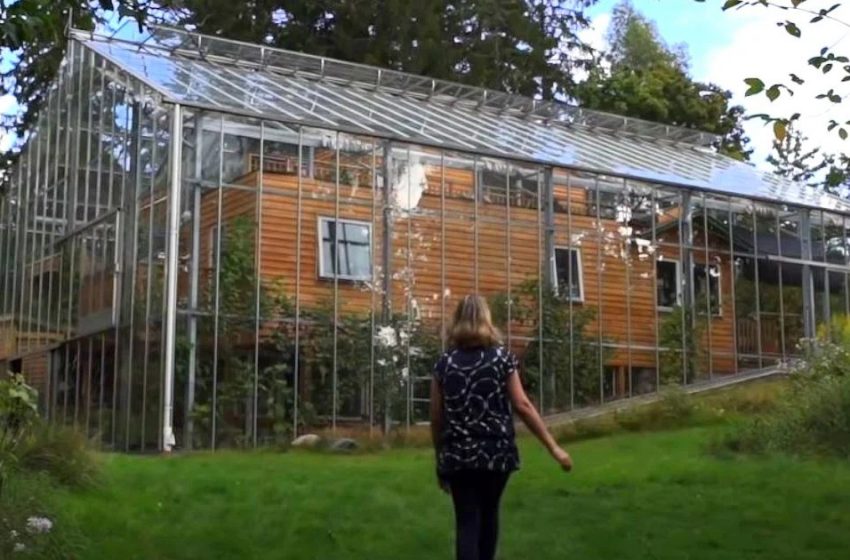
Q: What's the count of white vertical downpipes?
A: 1